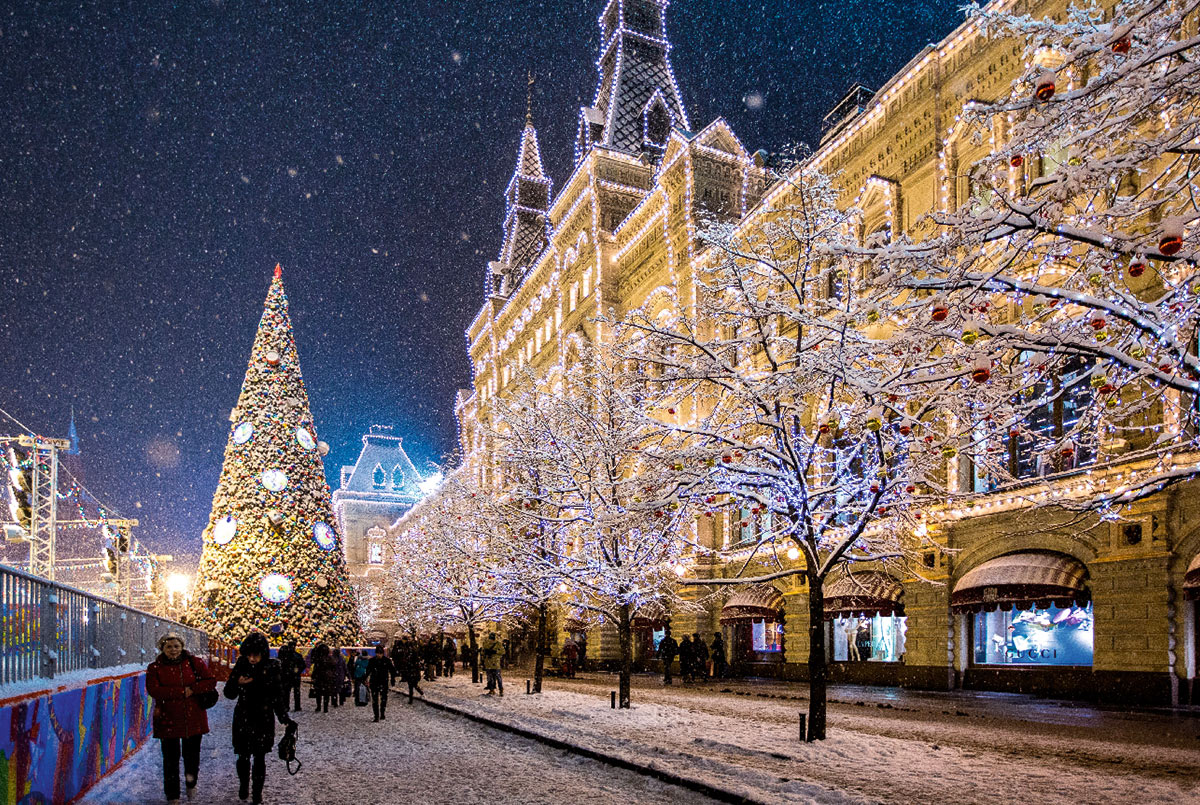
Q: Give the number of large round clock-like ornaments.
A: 6